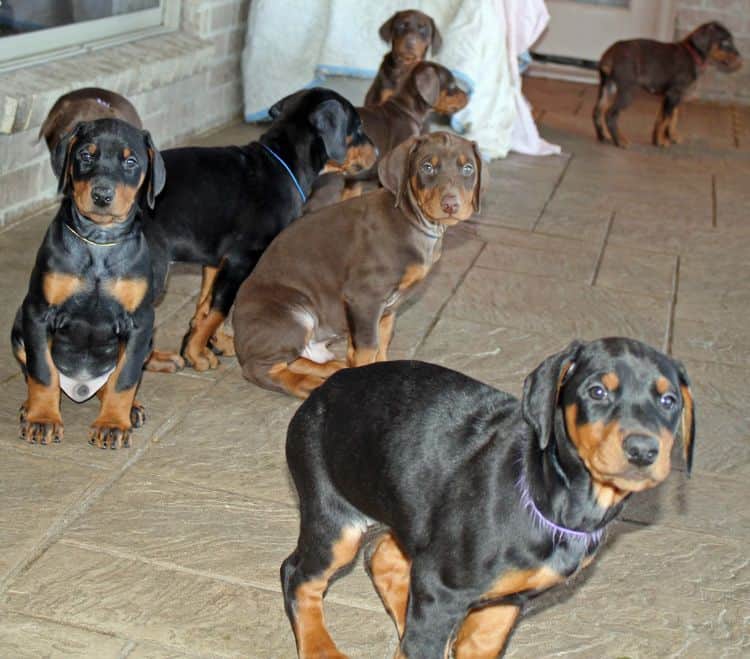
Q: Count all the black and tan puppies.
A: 3